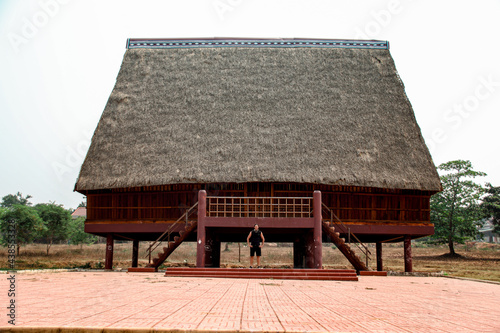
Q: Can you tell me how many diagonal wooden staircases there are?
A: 2